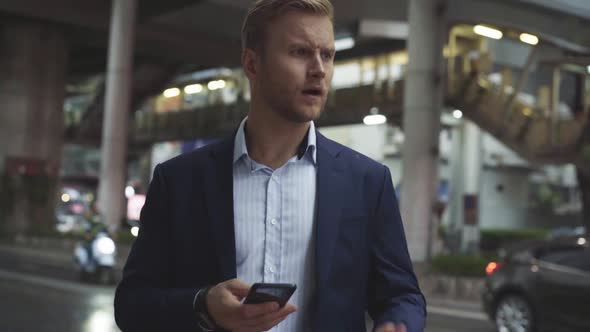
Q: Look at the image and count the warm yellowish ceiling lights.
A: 5